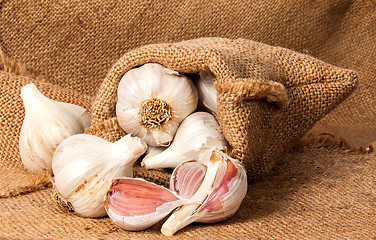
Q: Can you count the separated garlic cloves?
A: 1